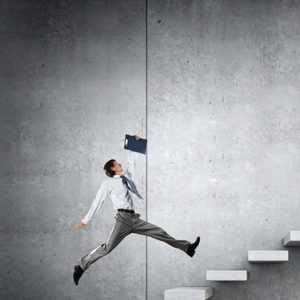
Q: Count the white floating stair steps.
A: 4